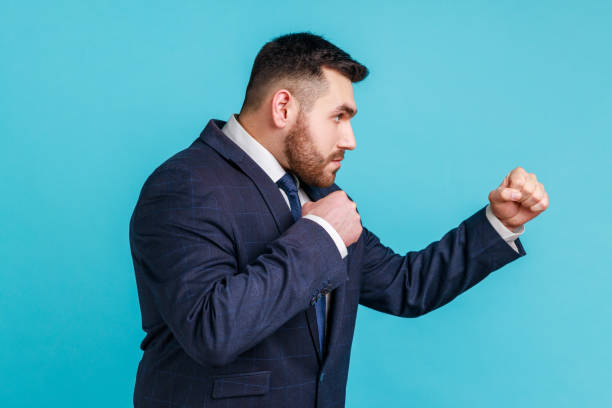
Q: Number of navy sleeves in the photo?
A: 2